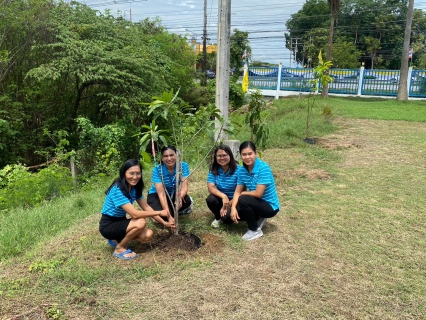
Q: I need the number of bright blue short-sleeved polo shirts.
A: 4